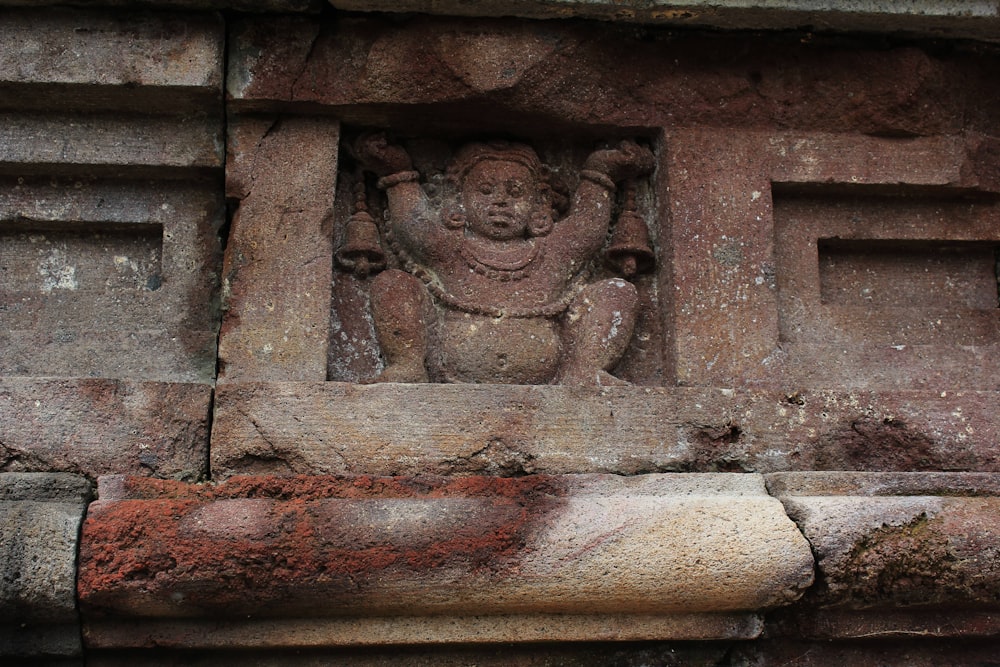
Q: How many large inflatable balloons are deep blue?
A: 0